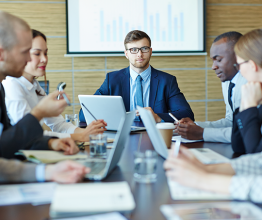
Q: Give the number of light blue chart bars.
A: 14